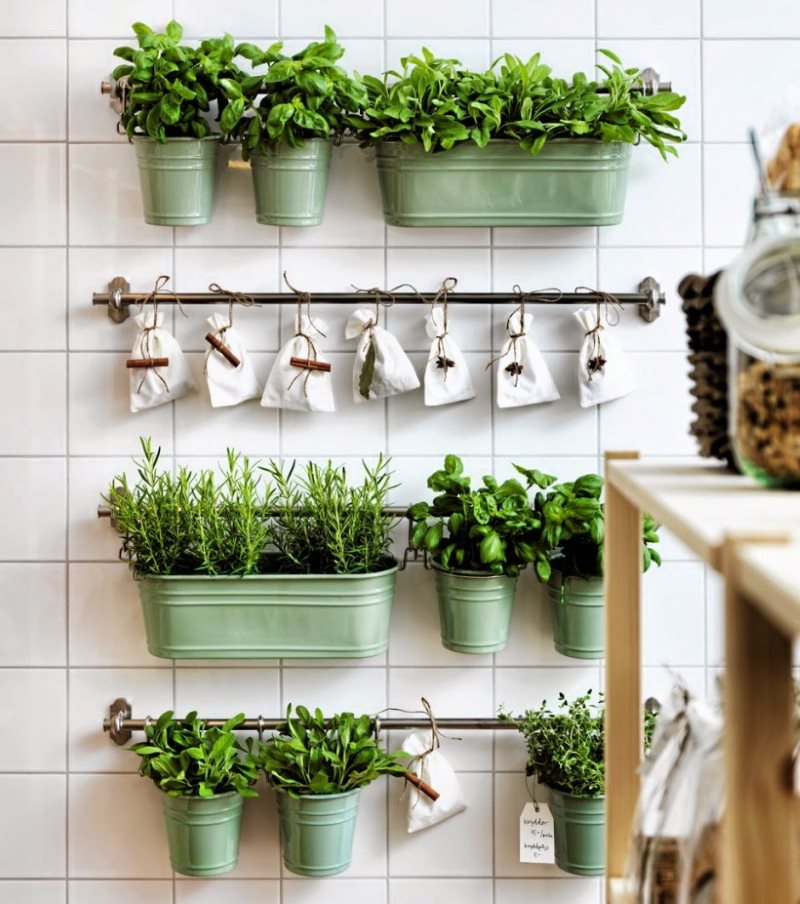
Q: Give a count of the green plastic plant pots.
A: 9